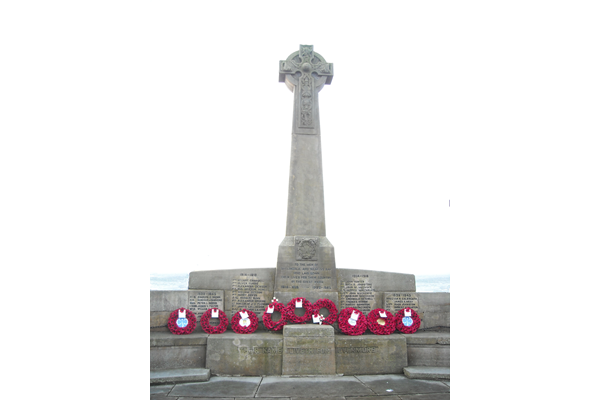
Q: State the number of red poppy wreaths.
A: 9